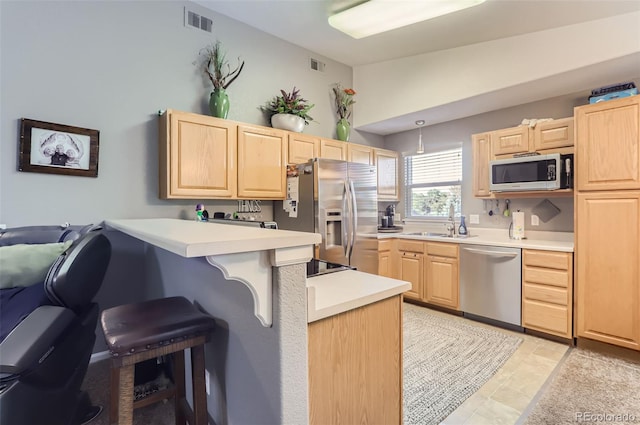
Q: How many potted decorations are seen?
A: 3